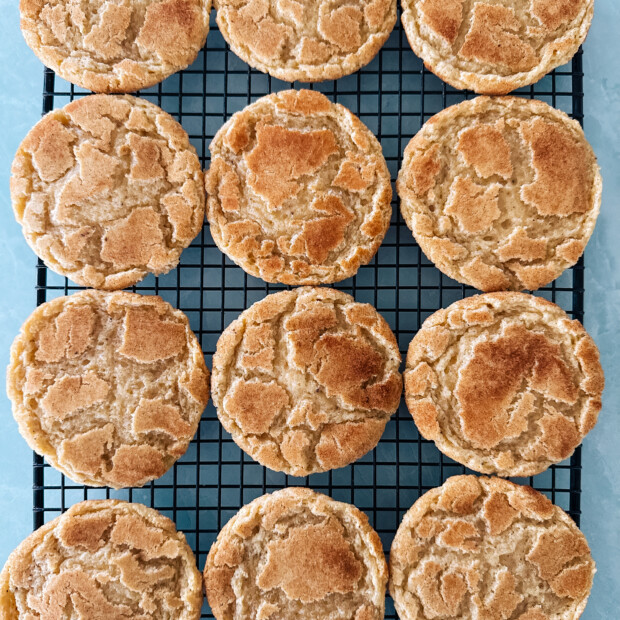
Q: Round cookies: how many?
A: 12